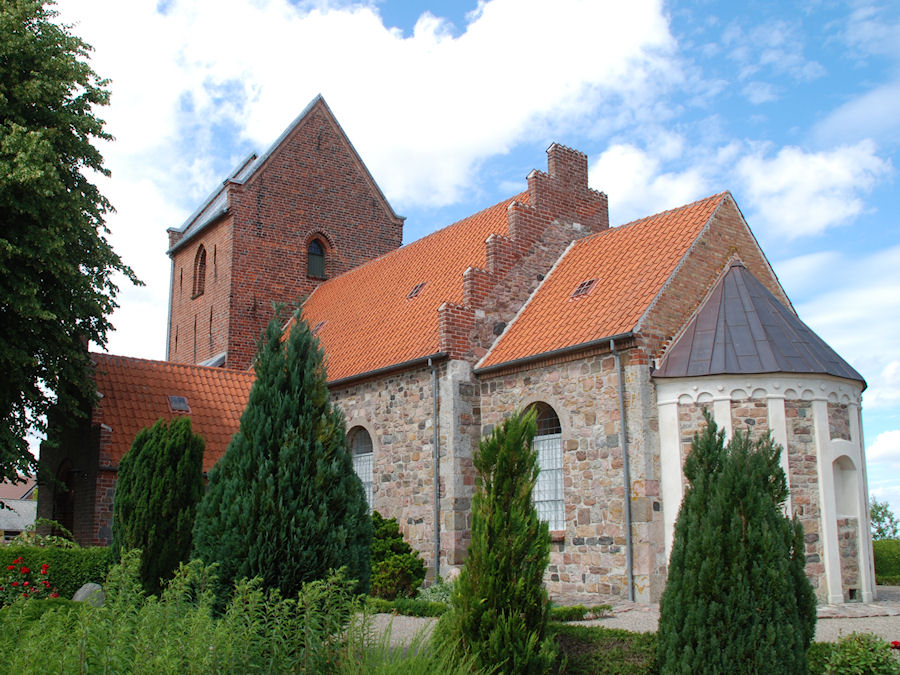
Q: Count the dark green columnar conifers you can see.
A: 4